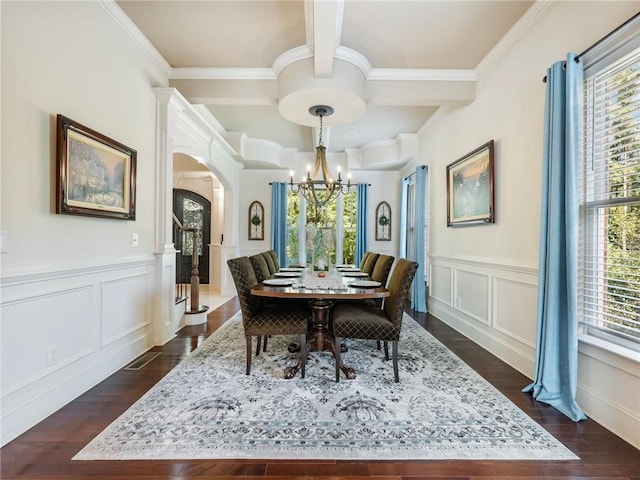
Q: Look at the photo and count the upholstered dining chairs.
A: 8